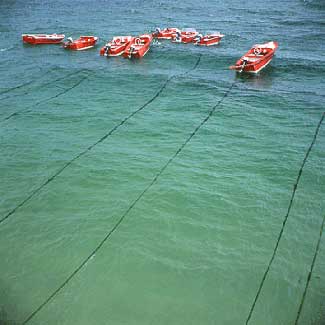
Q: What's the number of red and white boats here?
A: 8